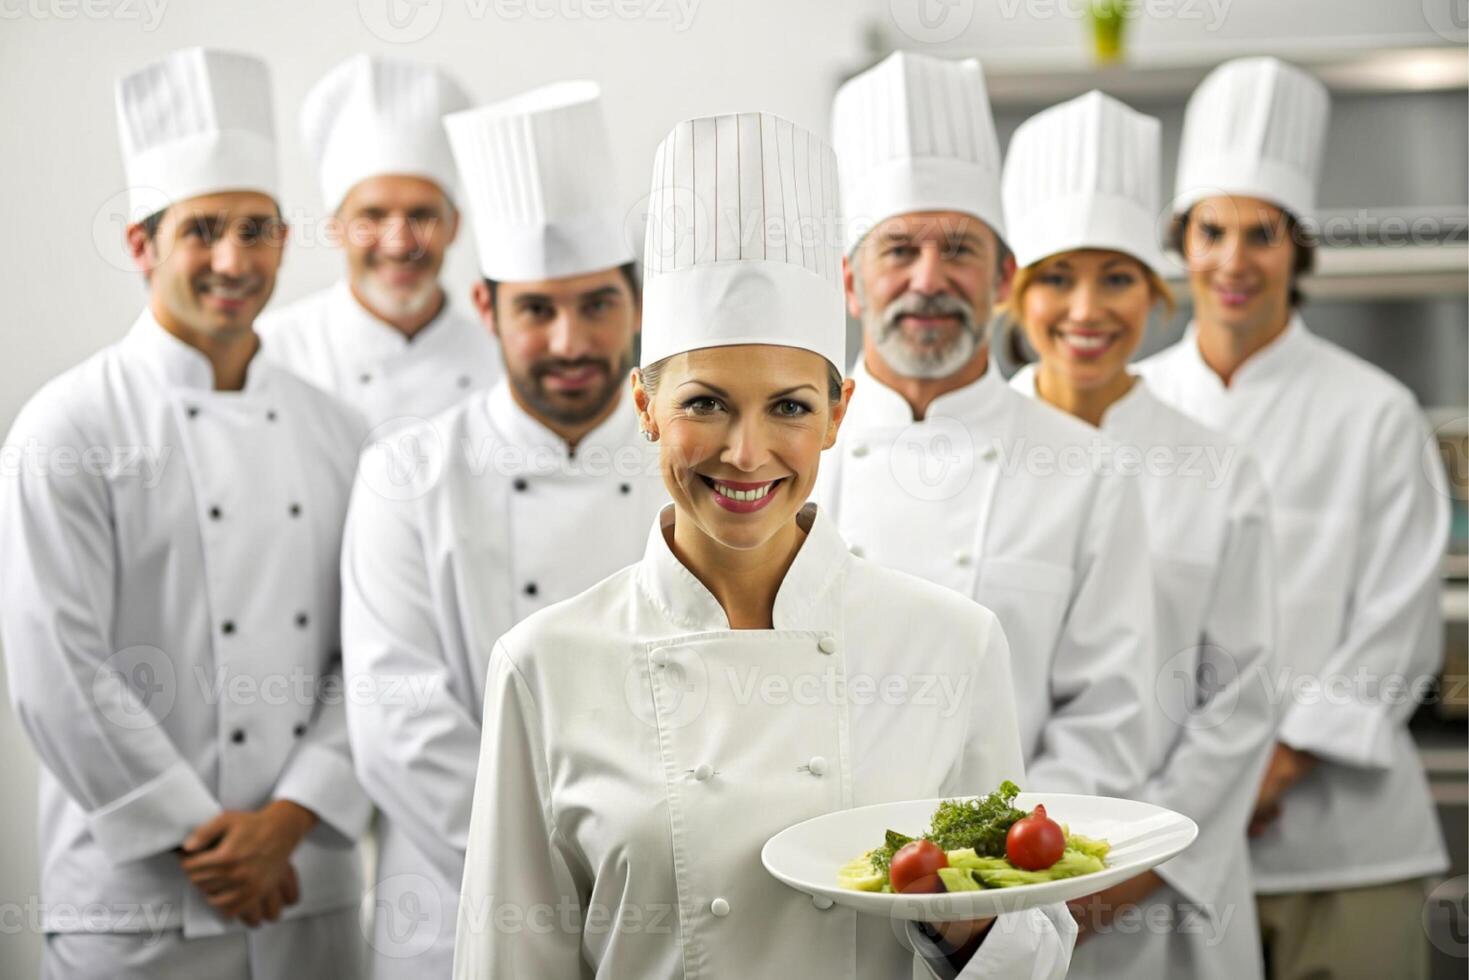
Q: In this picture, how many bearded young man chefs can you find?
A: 1